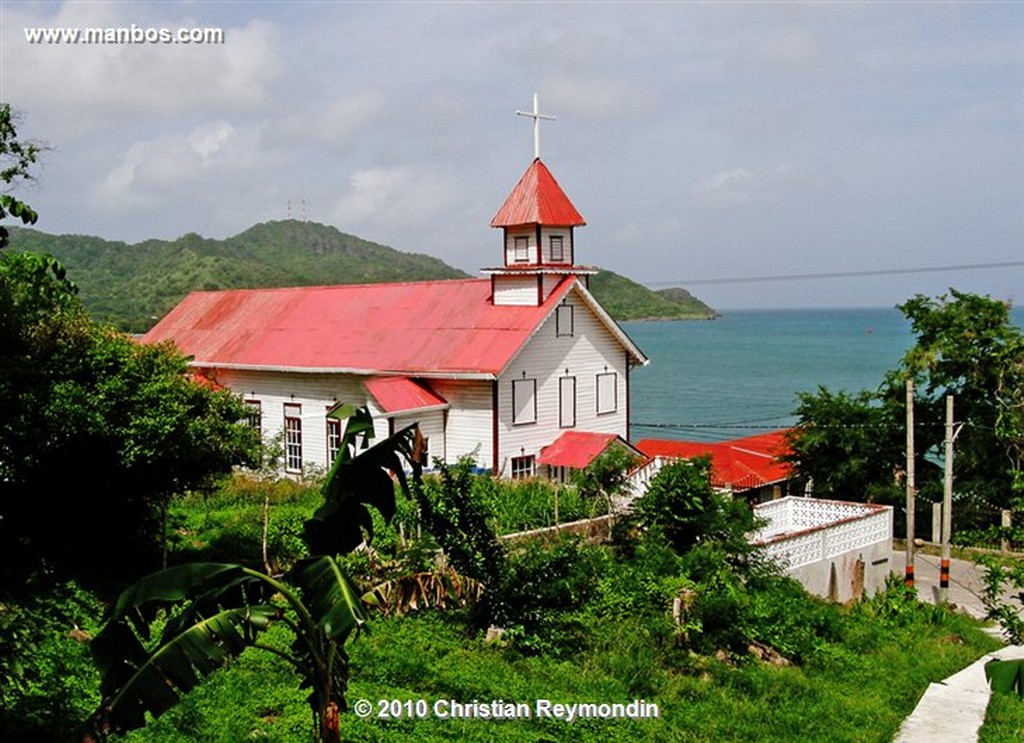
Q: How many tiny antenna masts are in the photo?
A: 2